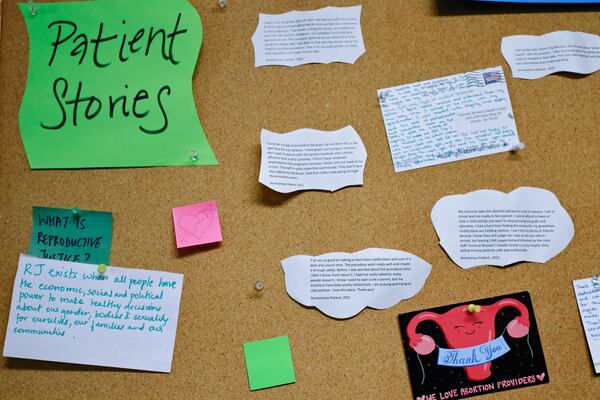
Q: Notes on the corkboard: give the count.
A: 13